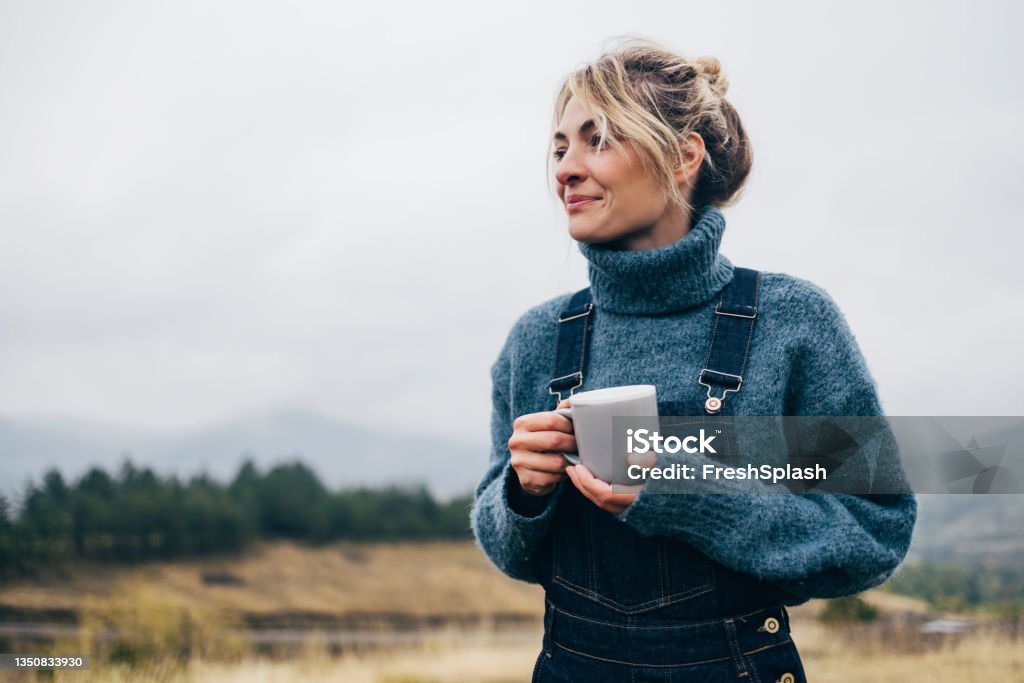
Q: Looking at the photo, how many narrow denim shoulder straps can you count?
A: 2